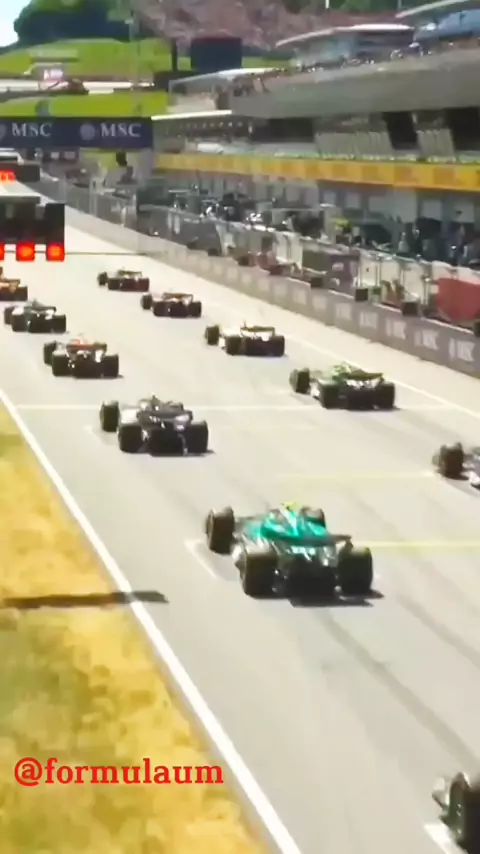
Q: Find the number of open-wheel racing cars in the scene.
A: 11